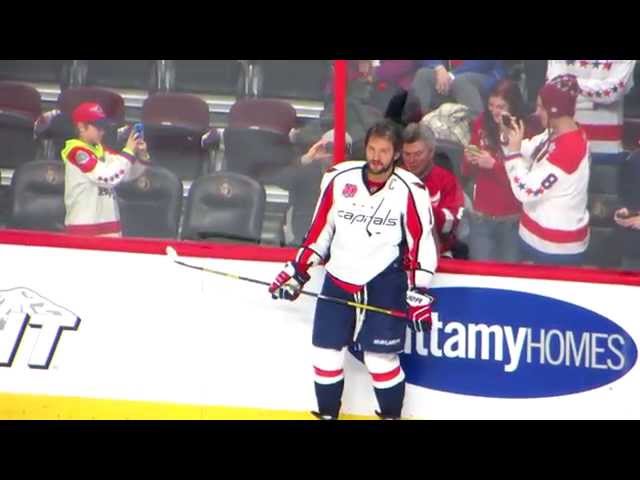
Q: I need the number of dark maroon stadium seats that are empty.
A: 4